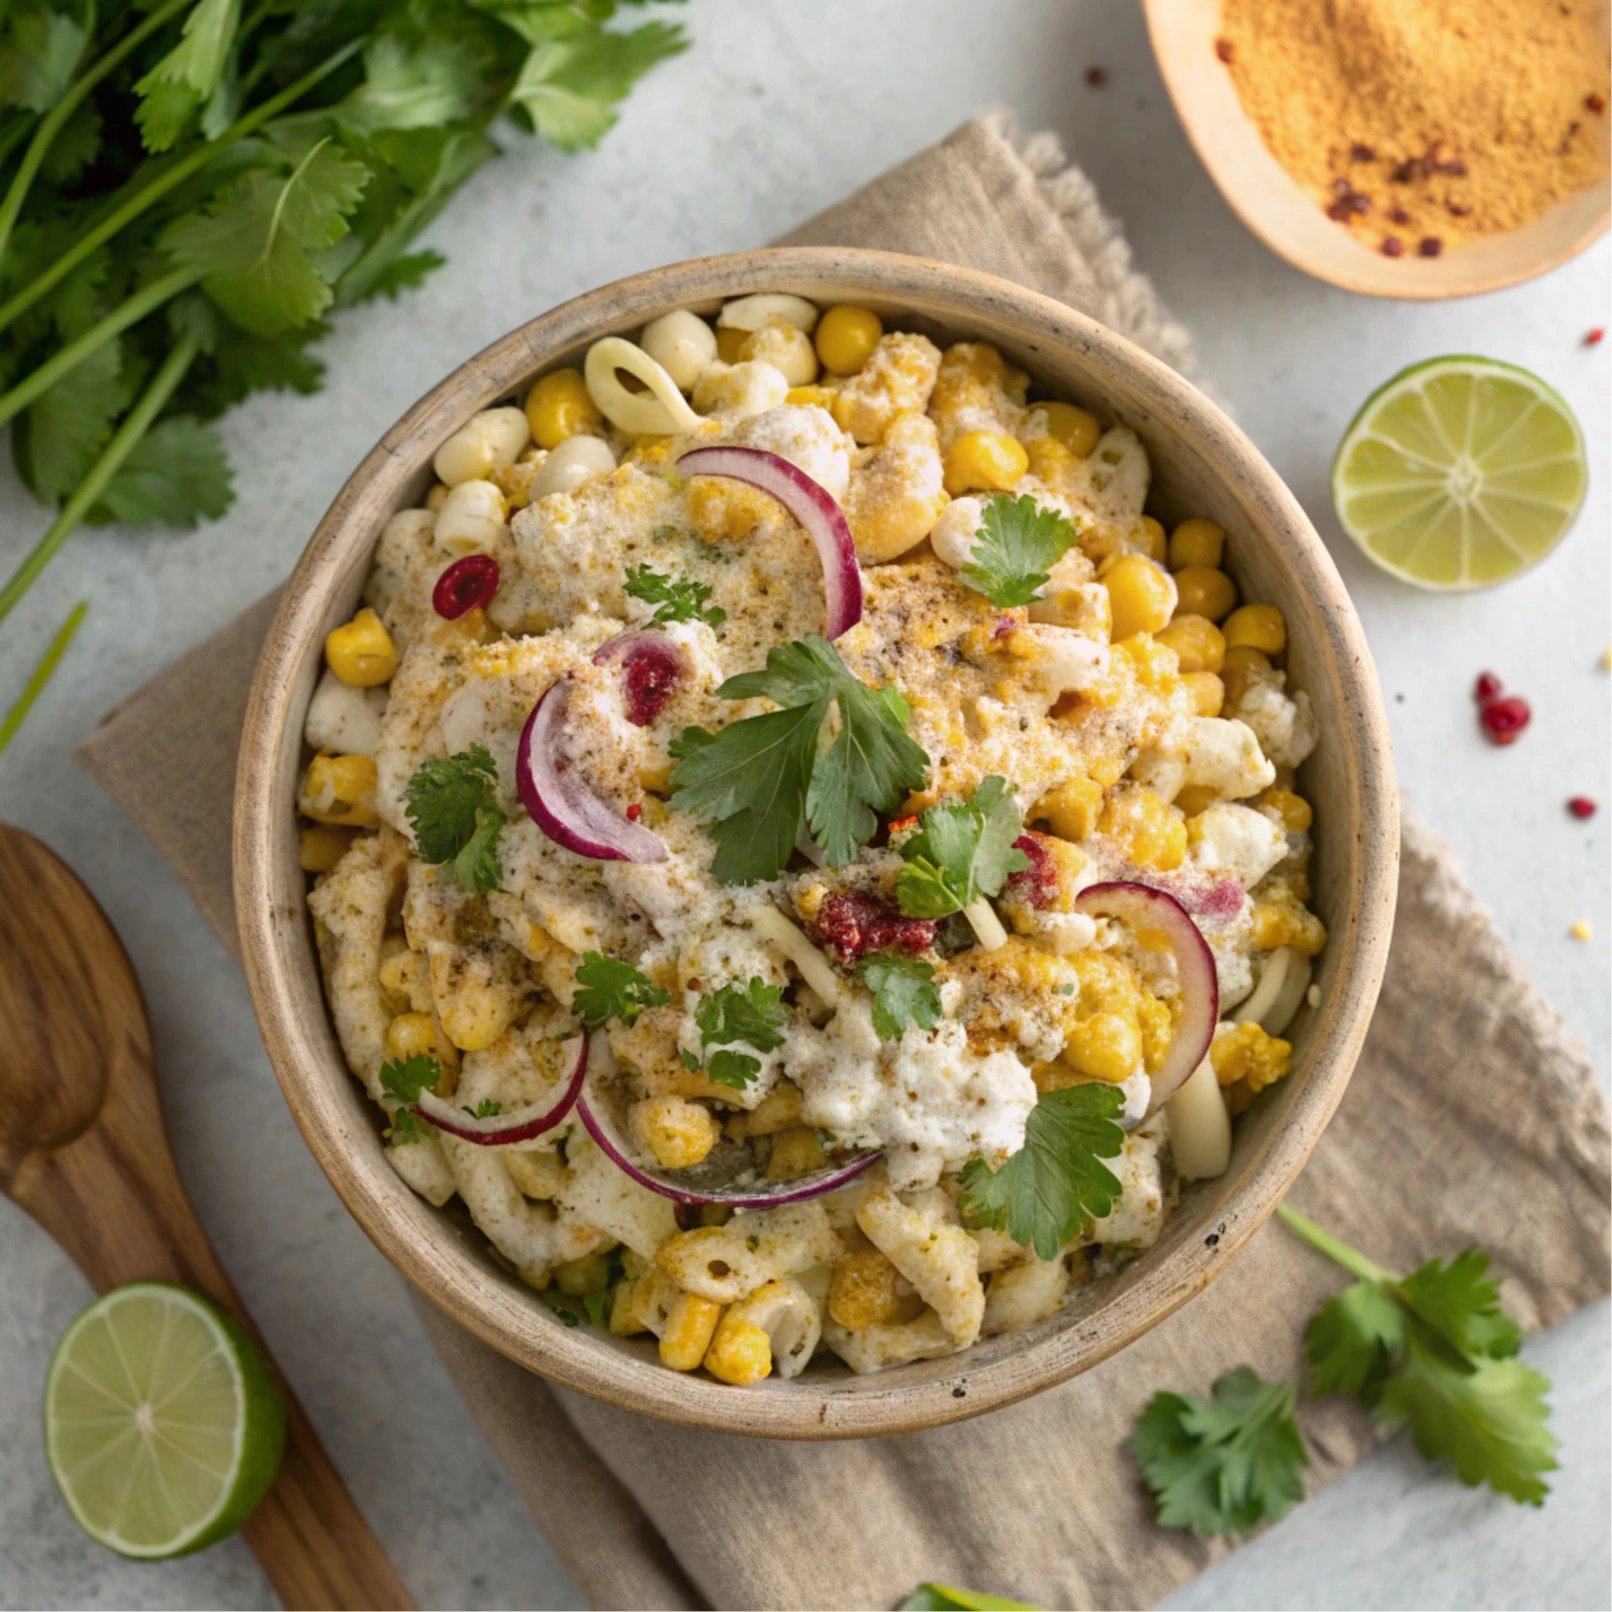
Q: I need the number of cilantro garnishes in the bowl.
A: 10